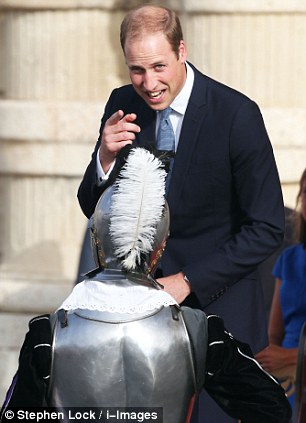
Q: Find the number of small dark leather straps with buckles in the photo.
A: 2